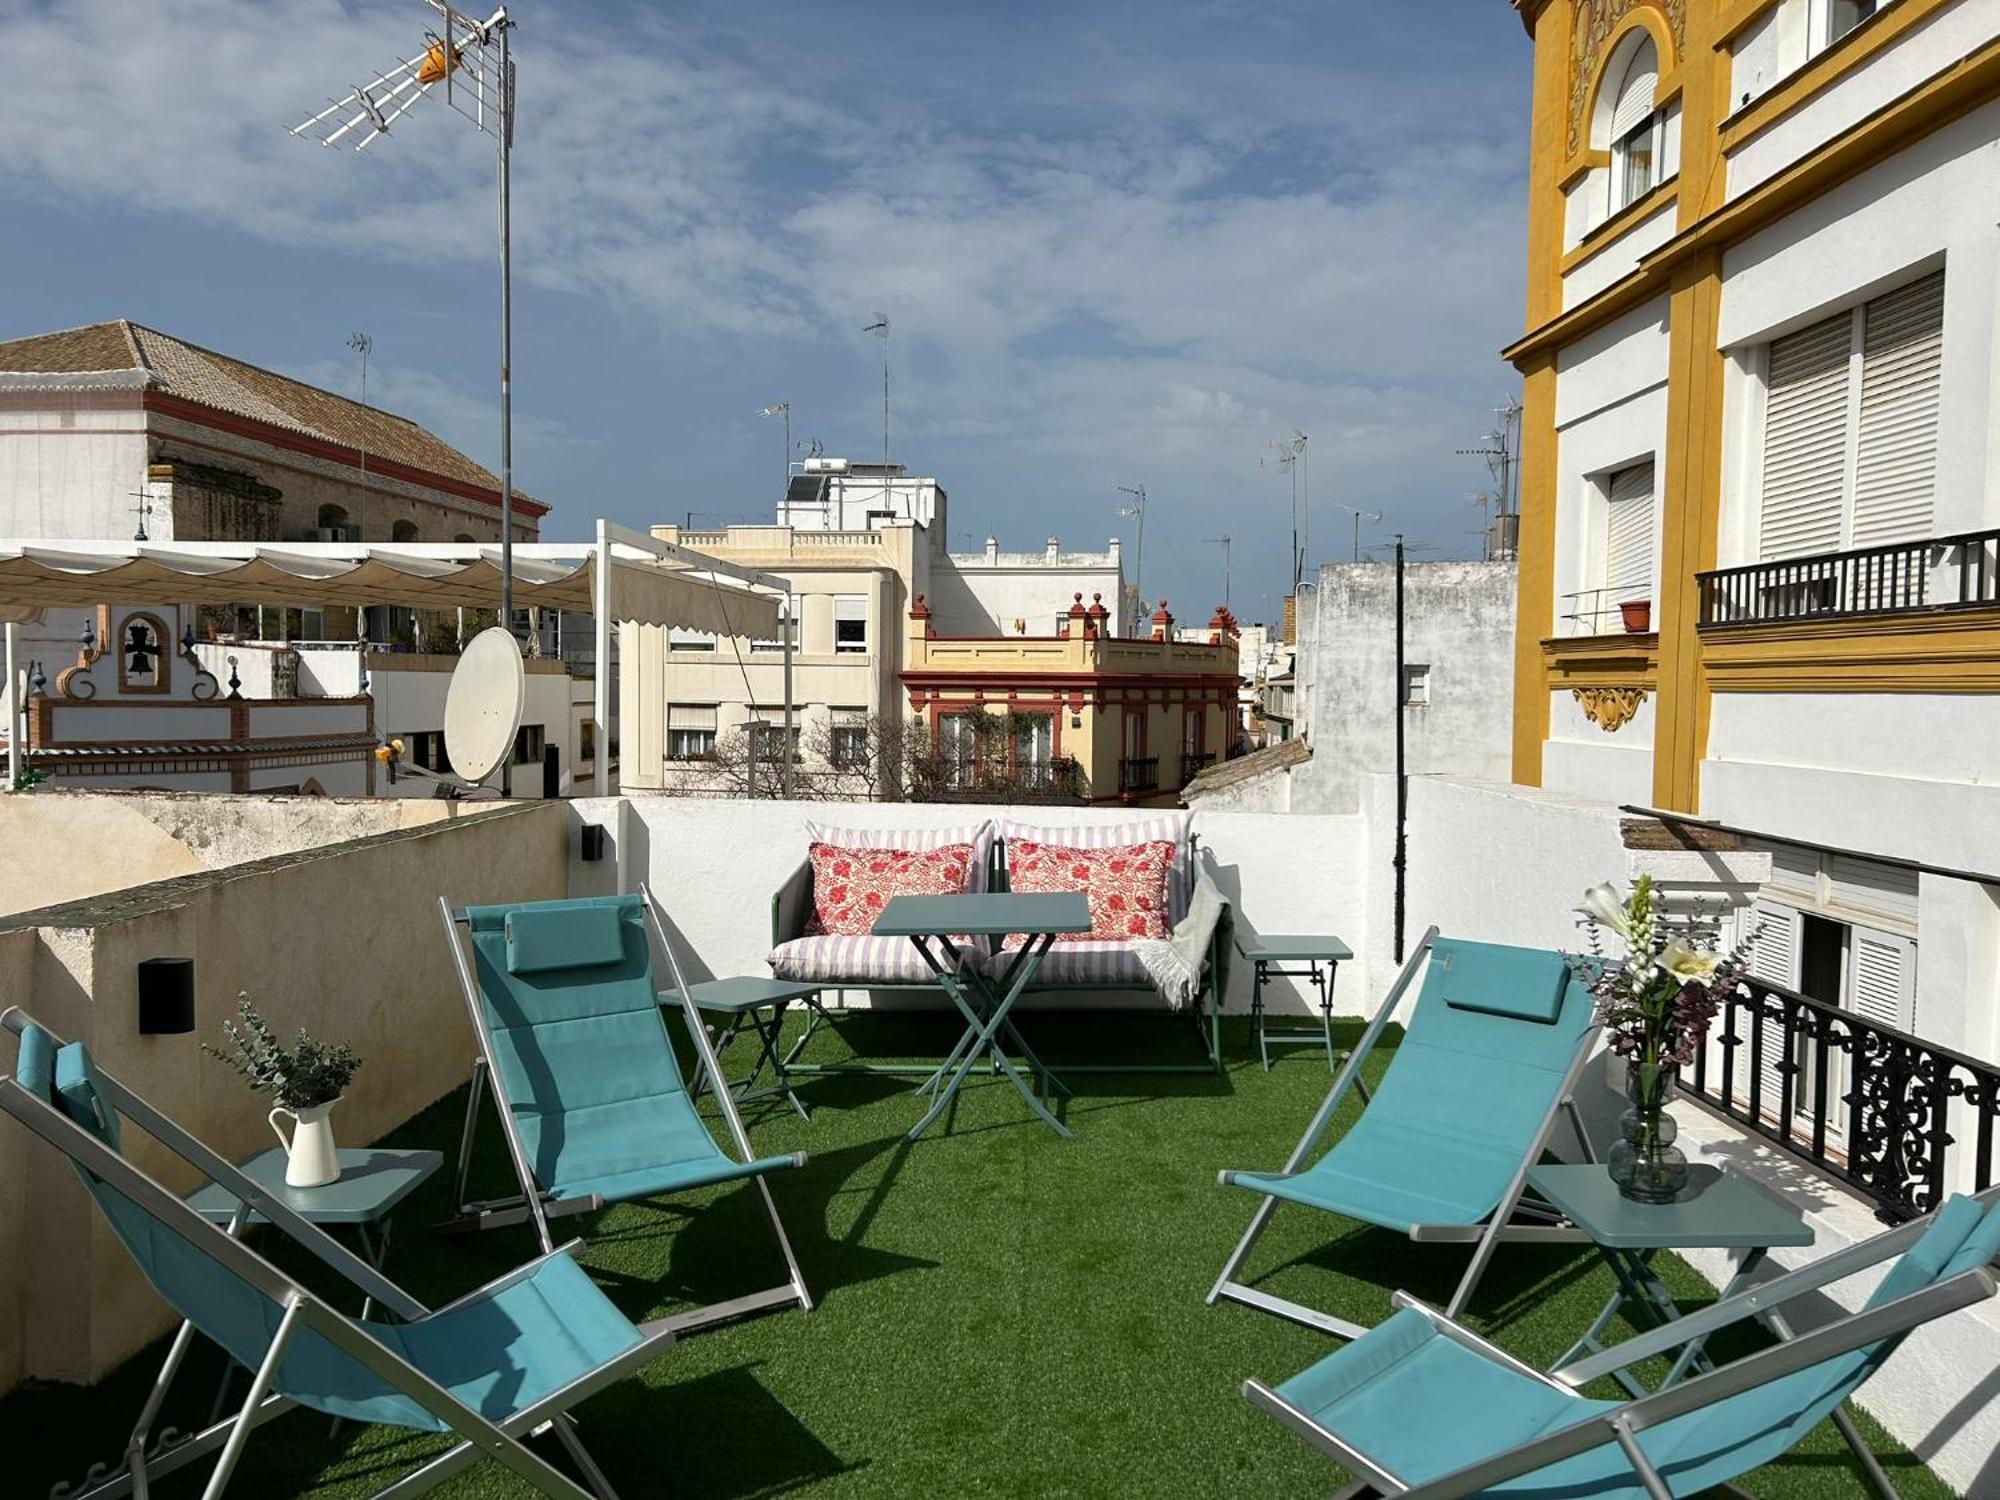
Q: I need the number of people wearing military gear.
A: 0